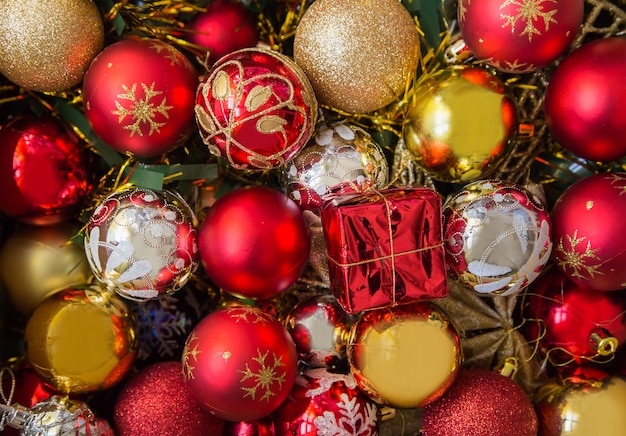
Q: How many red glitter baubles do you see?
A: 2